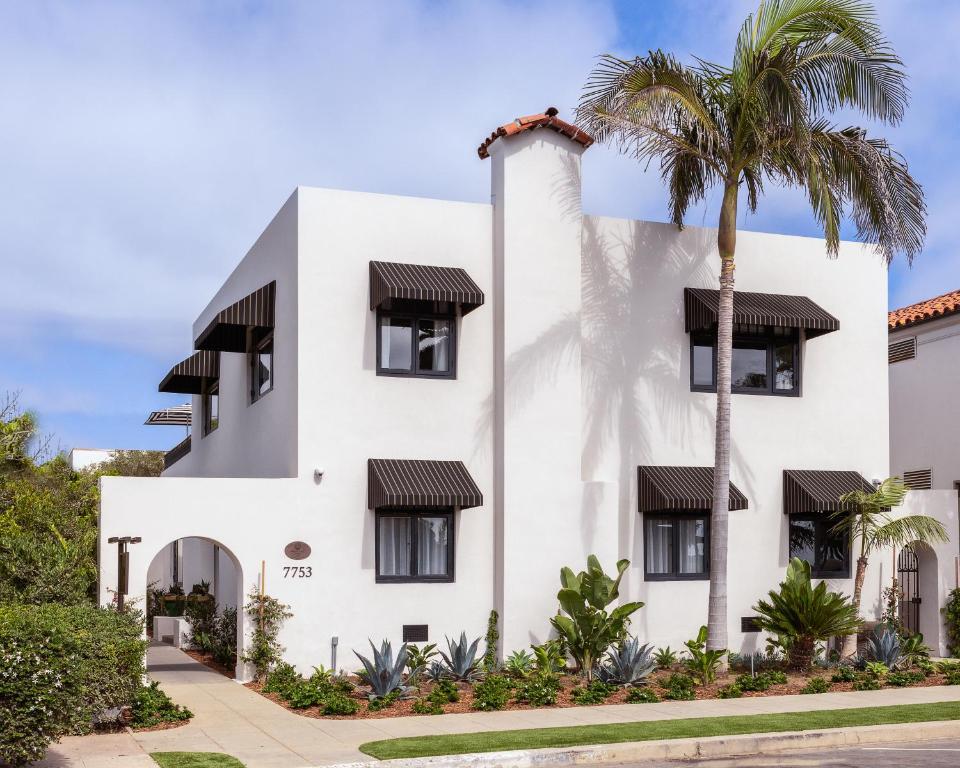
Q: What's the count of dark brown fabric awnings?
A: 7